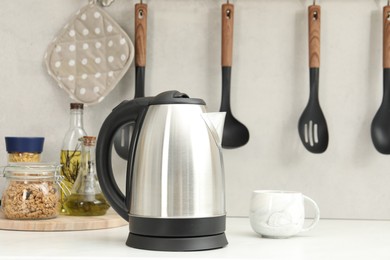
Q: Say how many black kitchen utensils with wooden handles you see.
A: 4